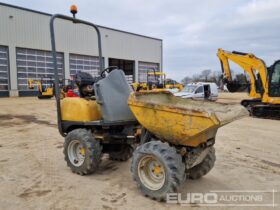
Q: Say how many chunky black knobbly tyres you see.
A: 4